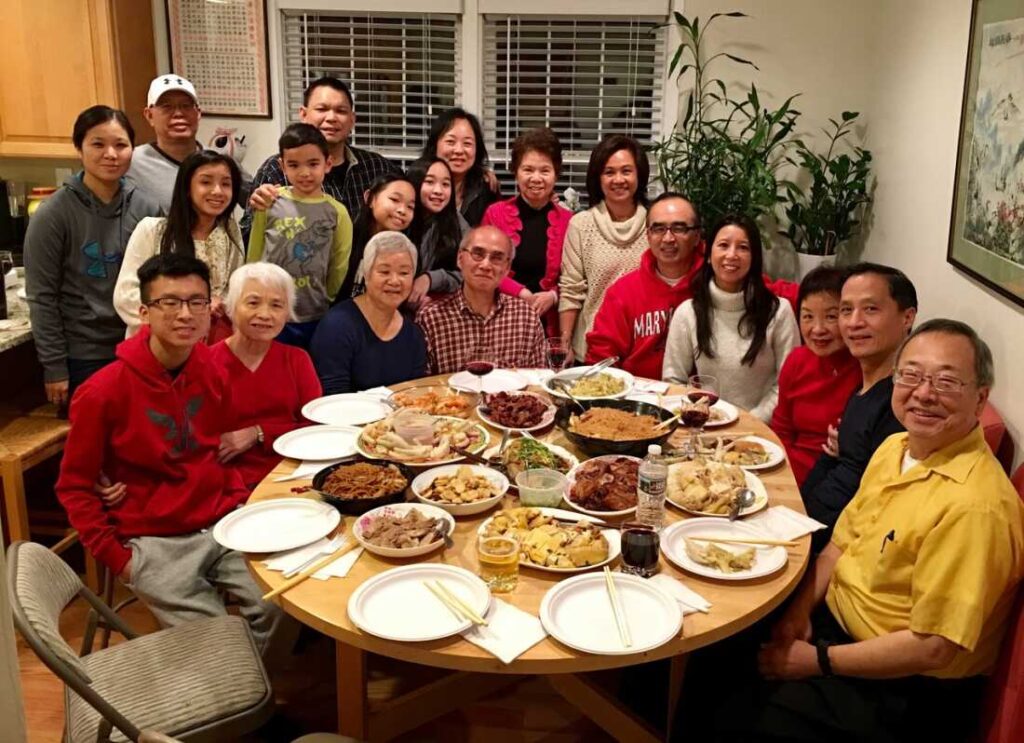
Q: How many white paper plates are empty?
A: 6